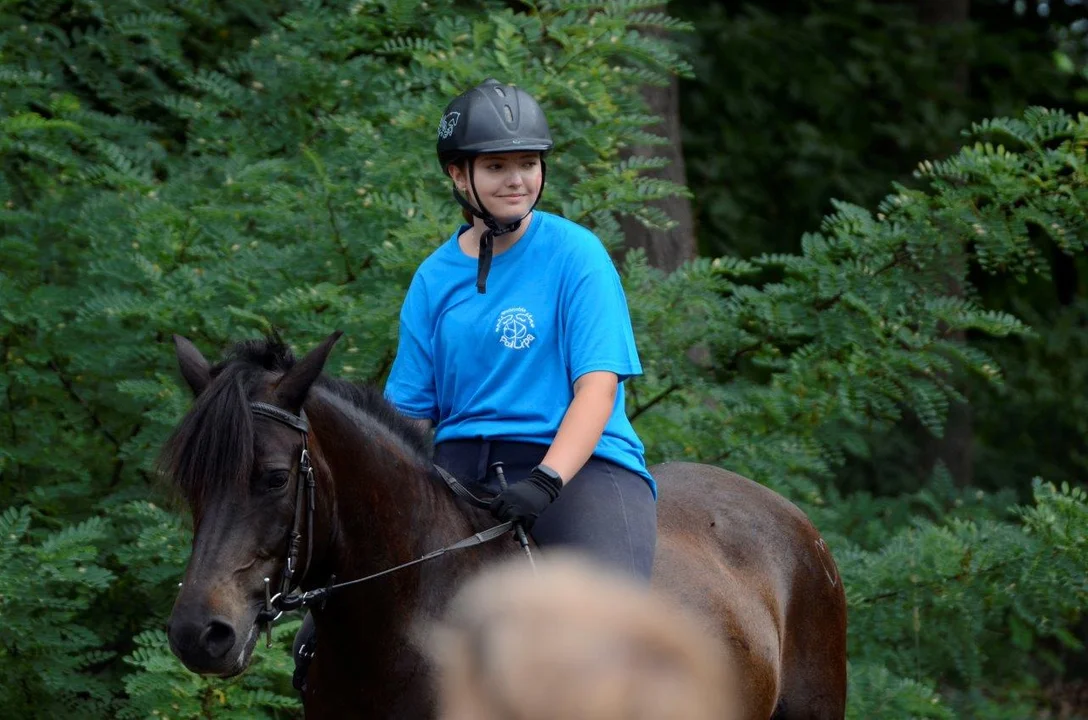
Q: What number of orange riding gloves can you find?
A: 0